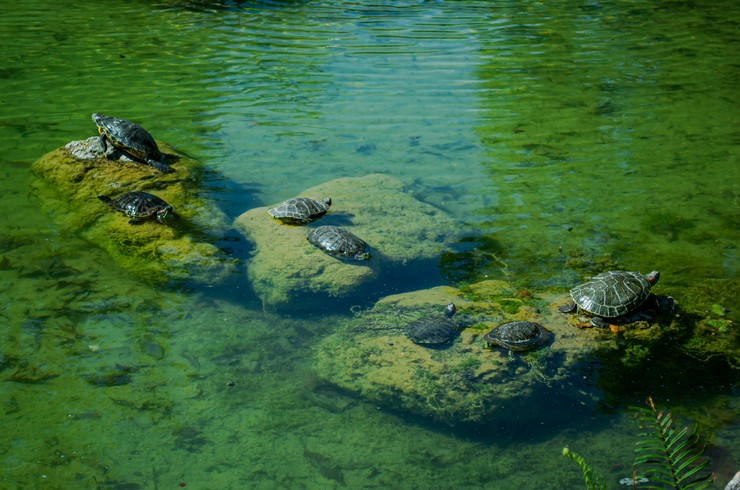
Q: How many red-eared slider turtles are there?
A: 7